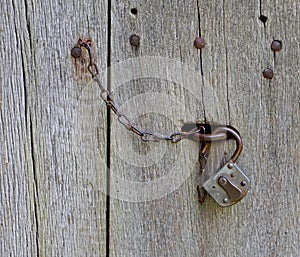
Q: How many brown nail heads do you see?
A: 5